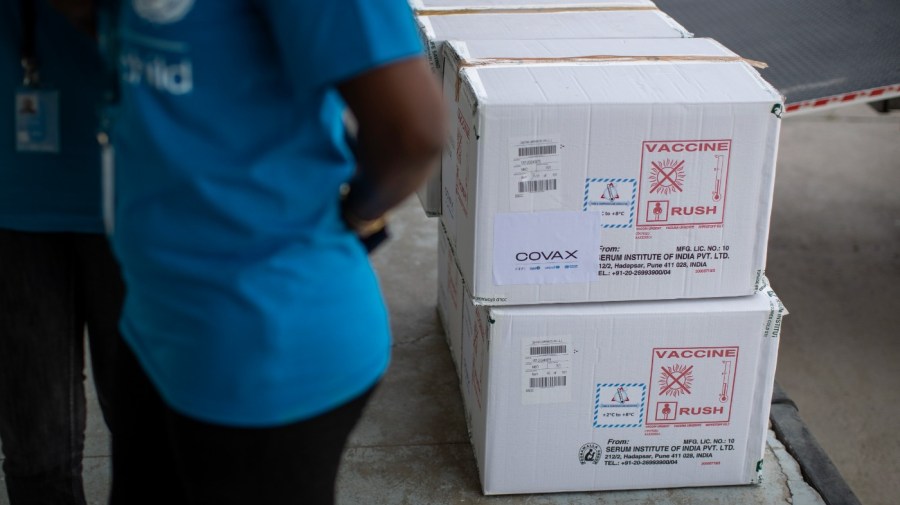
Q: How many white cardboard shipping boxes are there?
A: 4